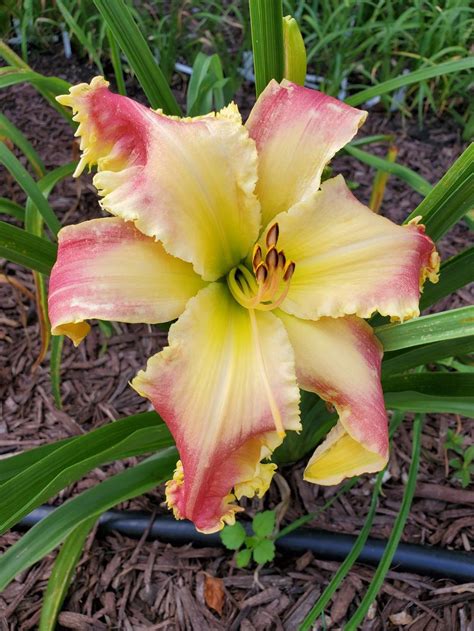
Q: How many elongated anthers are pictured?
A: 6